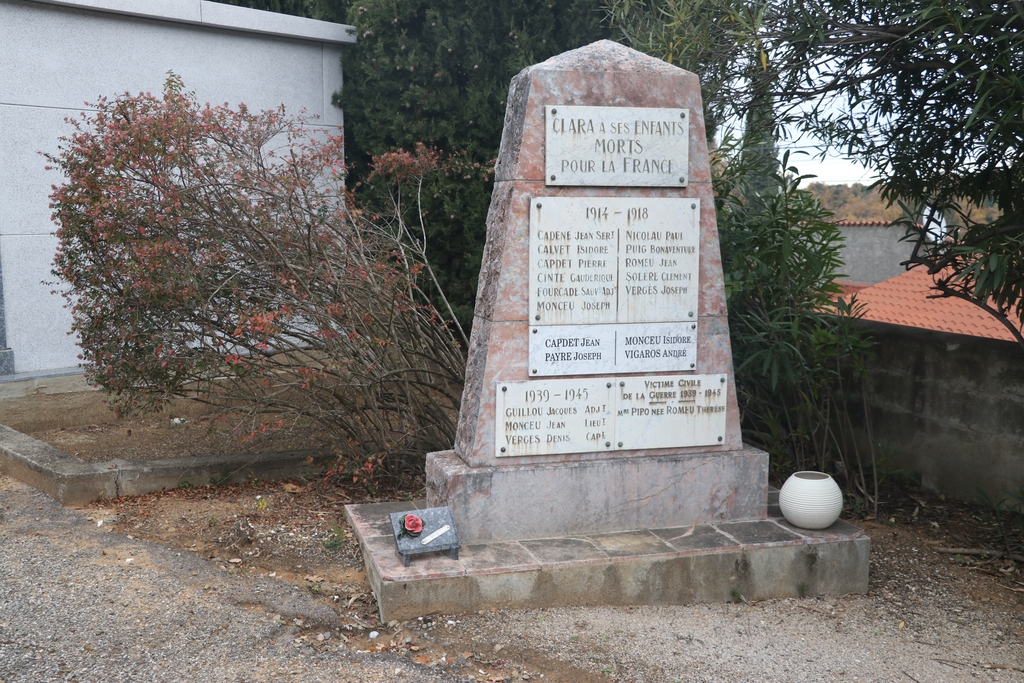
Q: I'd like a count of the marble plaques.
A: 5